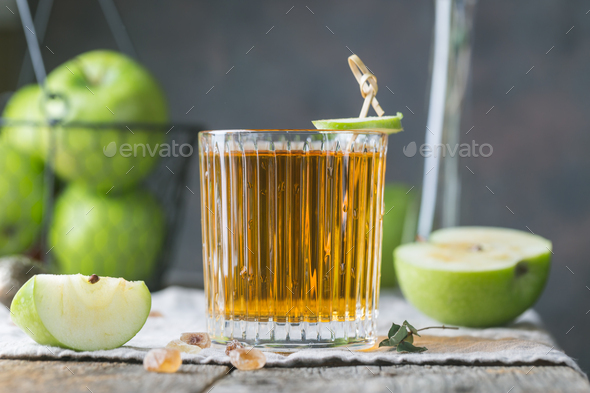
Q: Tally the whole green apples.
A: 4